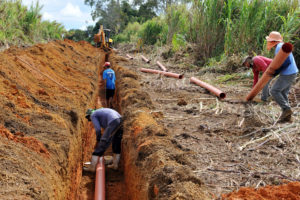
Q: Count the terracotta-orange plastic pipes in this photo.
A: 7